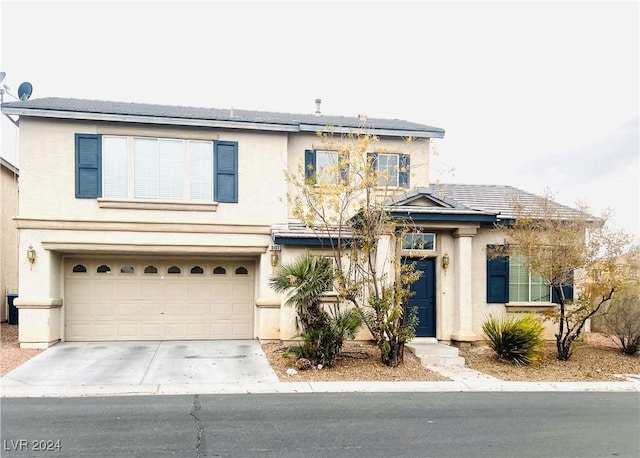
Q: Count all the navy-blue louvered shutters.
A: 8